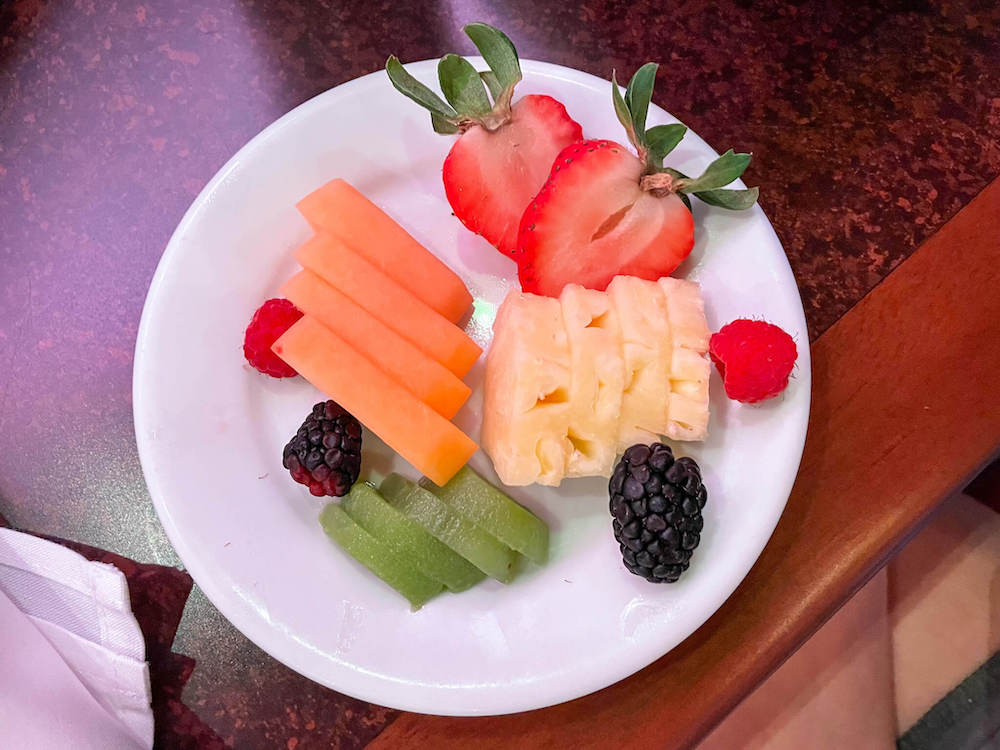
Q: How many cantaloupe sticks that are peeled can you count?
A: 4